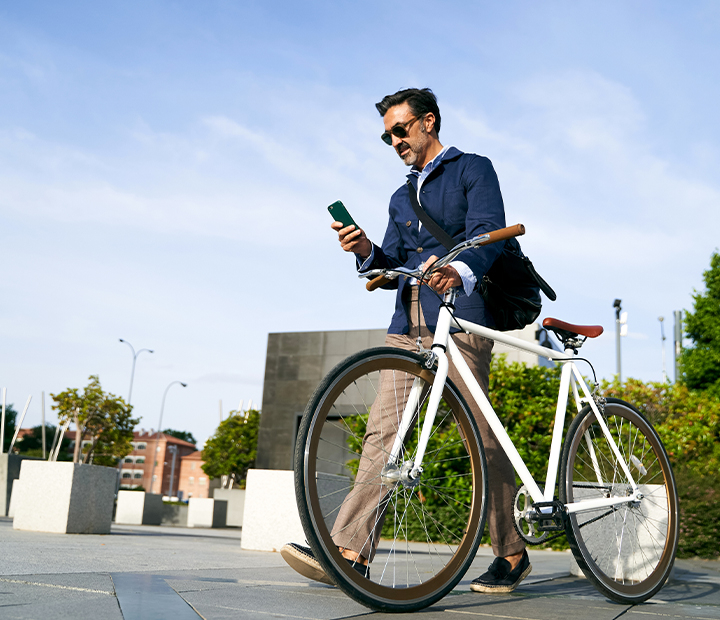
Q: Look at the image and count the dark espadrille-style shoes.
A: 2